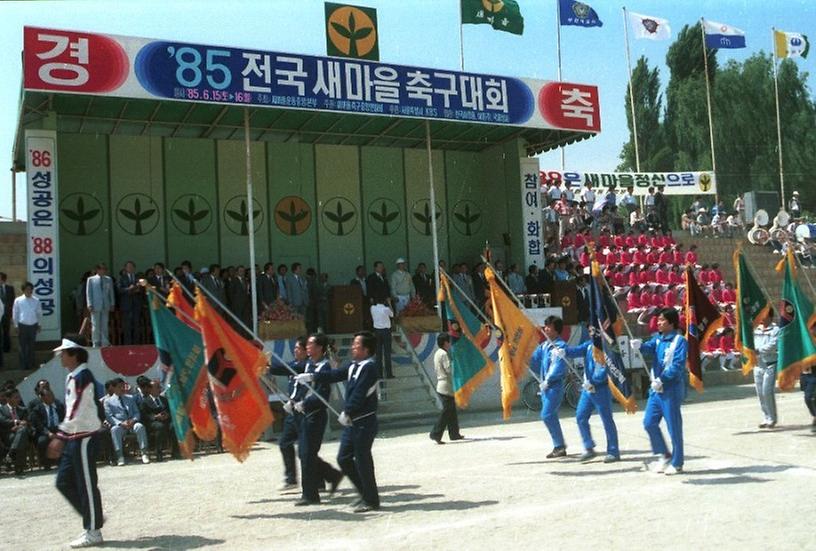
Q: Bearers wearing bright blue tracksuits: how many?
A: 3